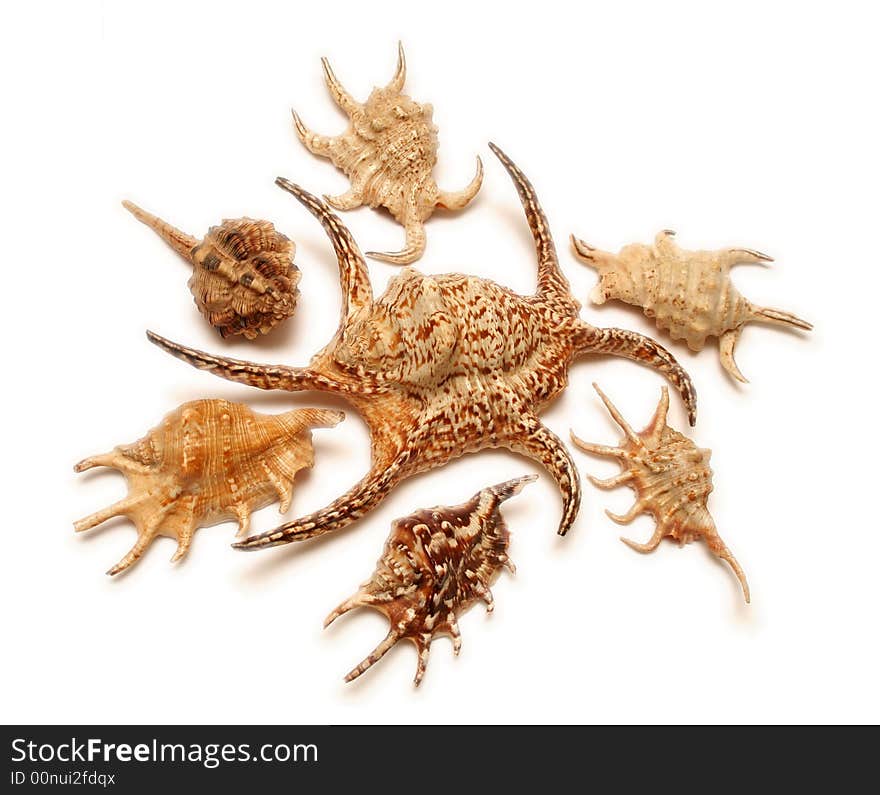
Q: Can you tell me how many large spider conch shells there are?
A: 1